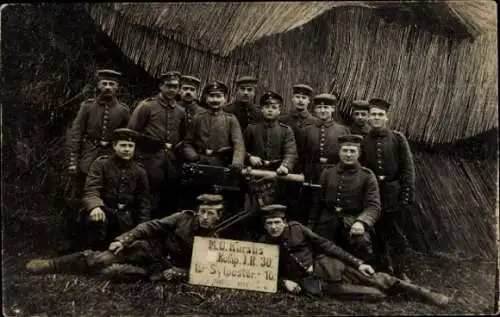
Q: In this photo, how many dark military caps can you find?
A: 14